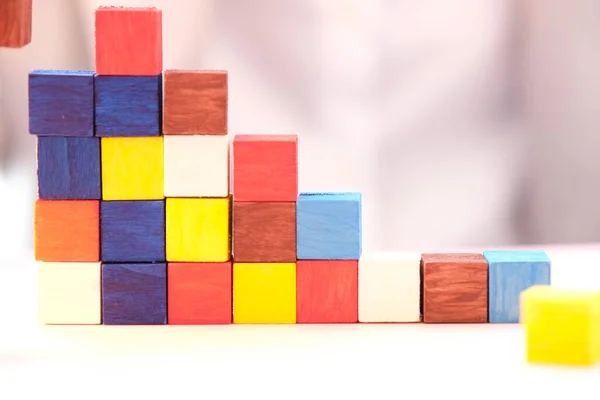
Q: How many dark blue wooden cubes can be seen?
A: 5